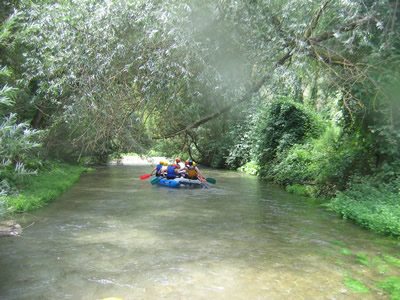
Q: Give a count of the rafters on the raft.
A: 7